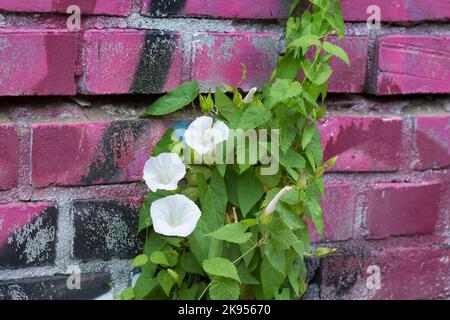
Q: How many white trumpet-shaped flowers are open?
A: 3